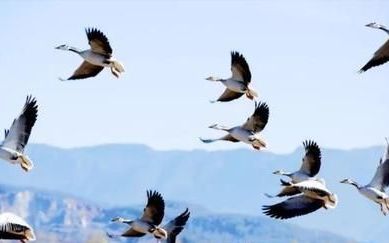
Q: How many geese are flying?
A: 11